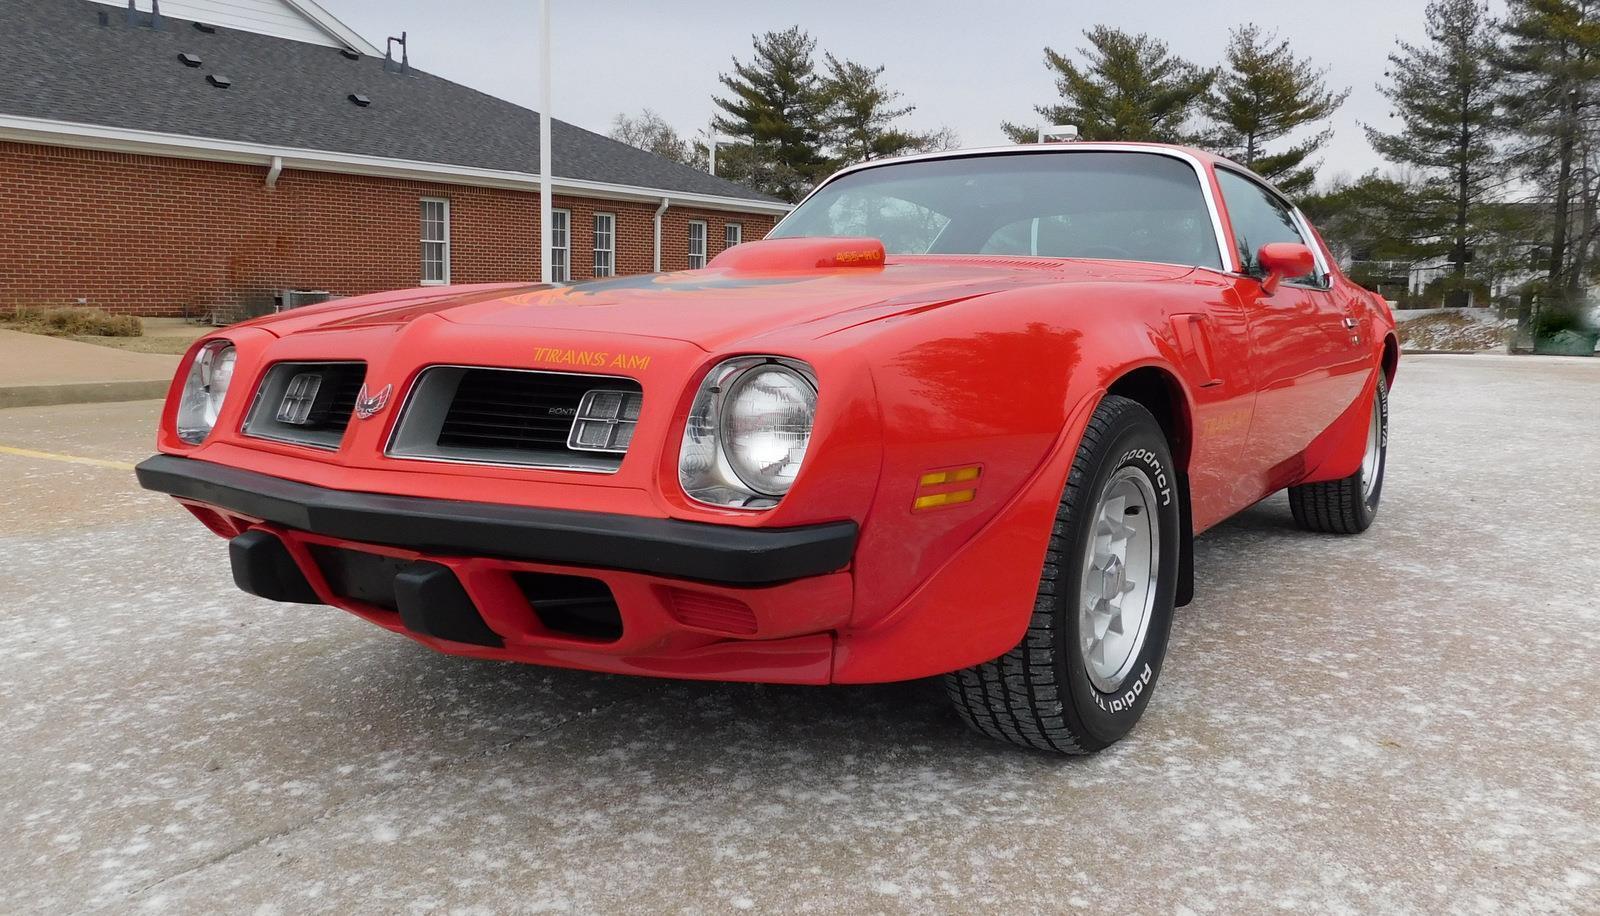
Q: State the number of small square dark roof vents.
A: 5